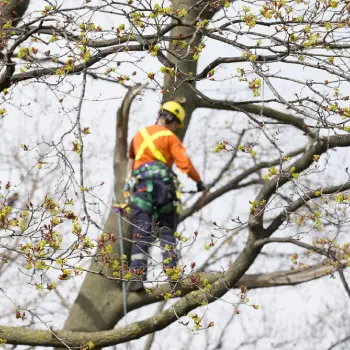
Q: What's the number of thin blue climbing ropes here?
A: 1